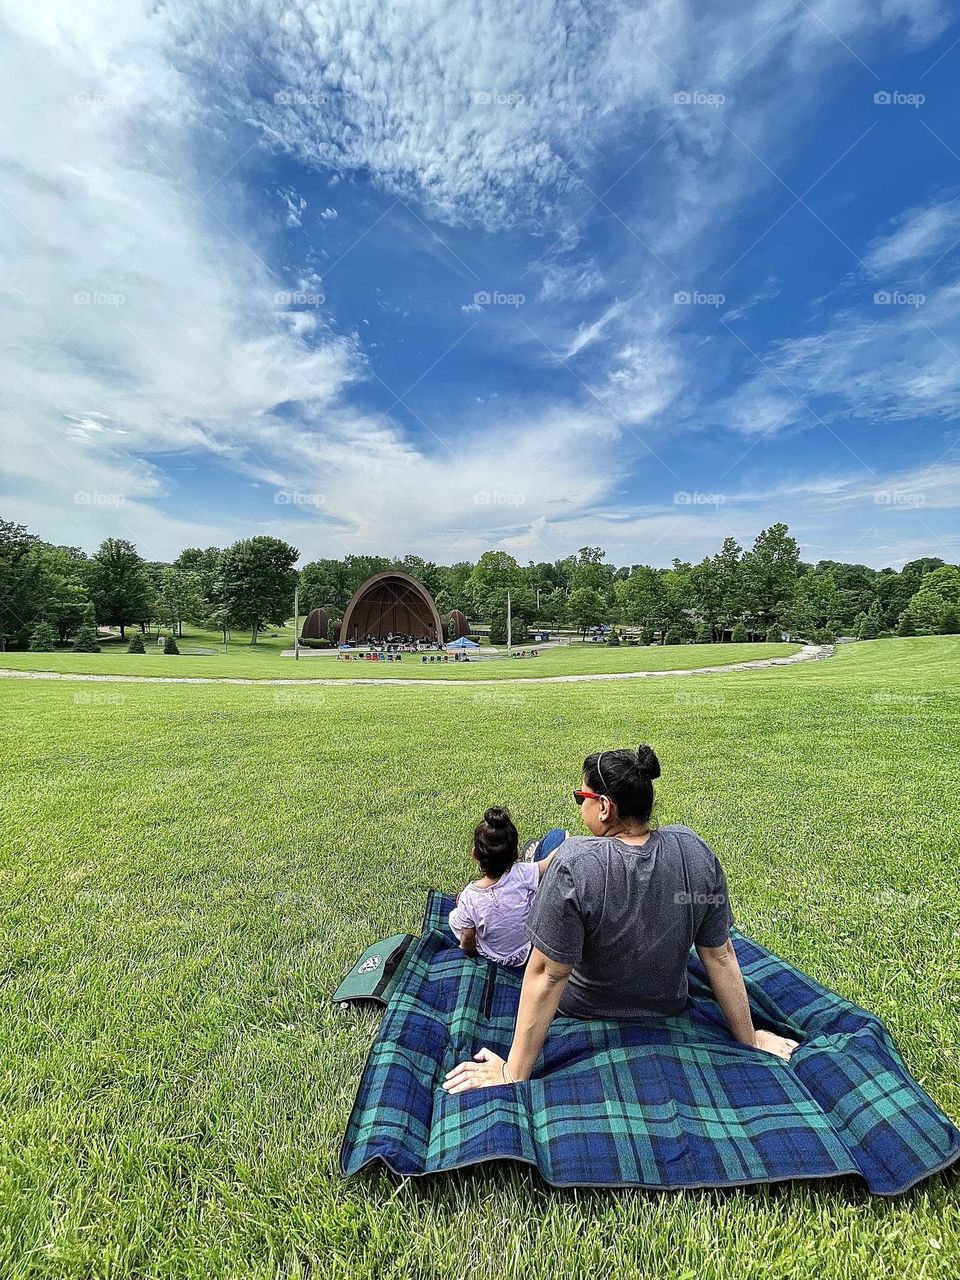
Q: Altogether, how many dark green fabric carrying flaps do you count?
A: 1